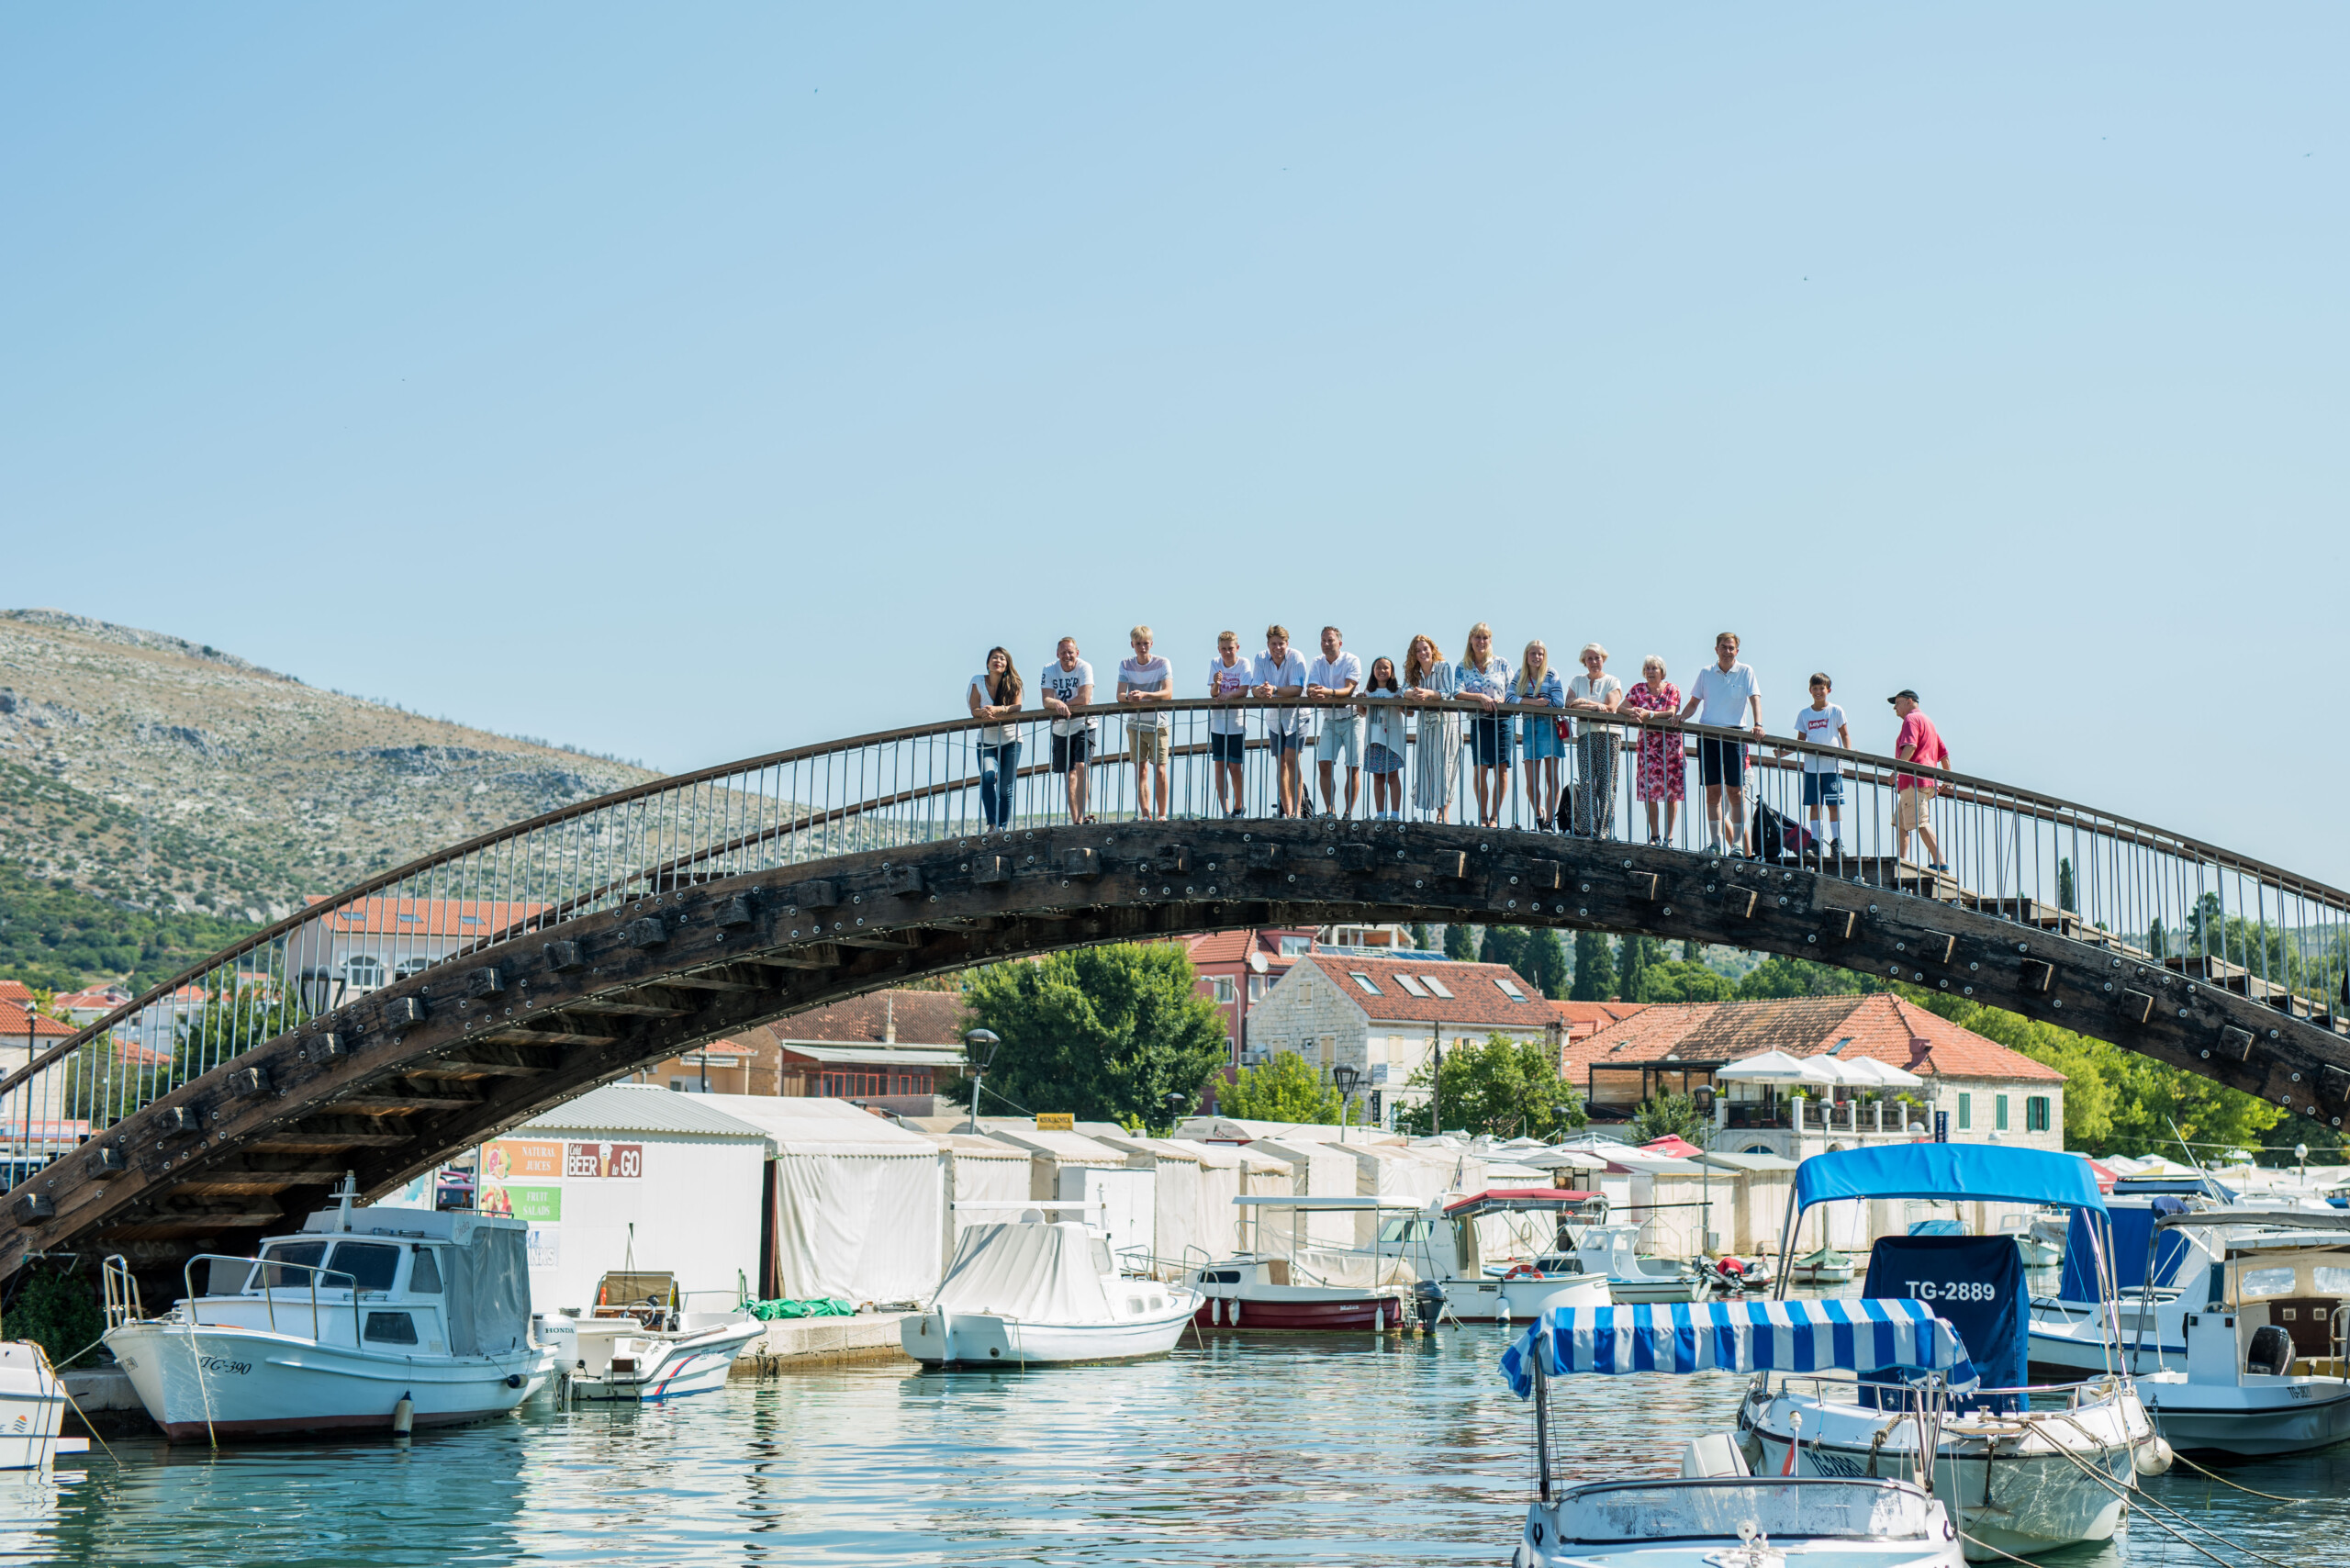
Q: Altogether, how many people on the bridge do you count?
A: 15